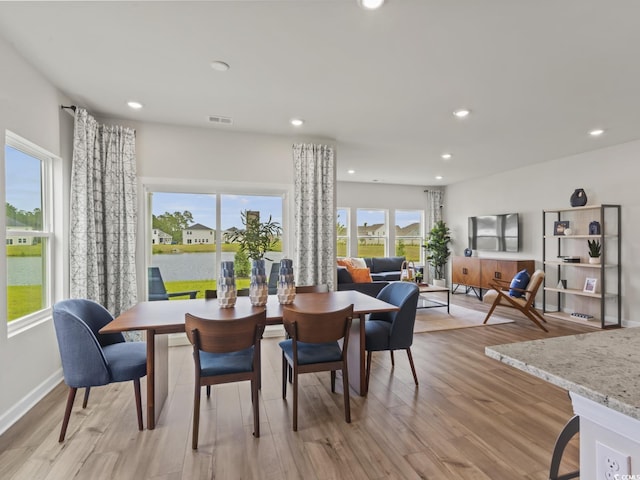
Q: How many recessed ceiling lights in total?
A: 8